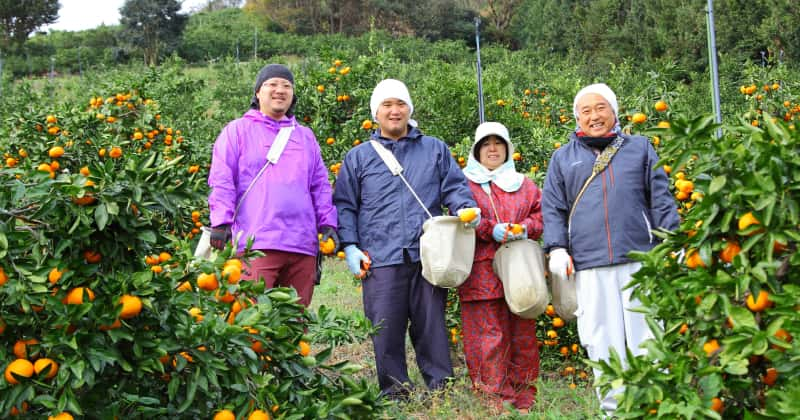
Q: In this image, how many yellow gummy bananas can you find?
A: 0